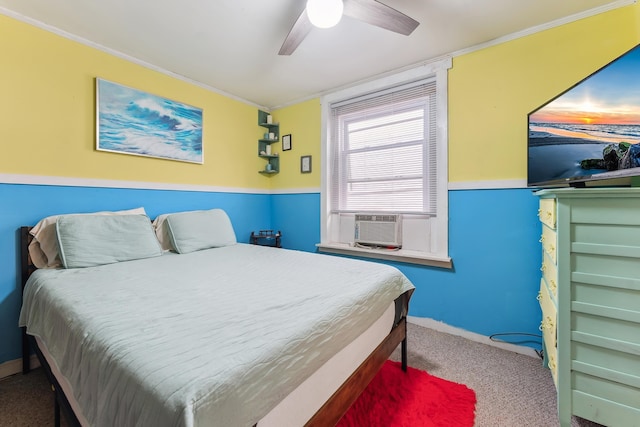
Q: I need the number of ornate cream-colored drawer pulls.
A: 10